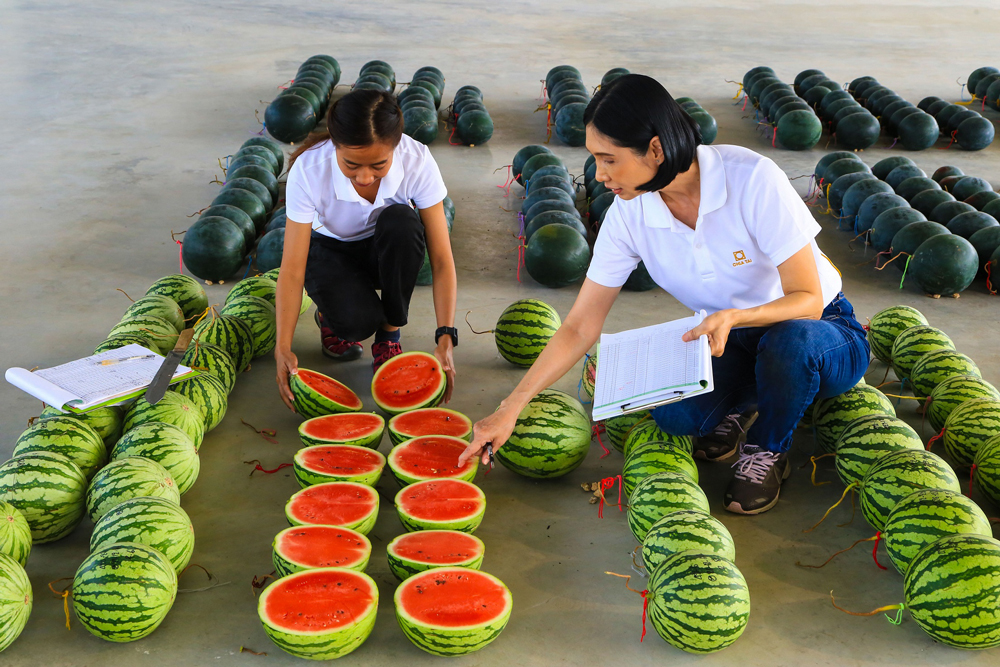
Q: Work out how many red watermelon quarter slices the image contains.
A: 0